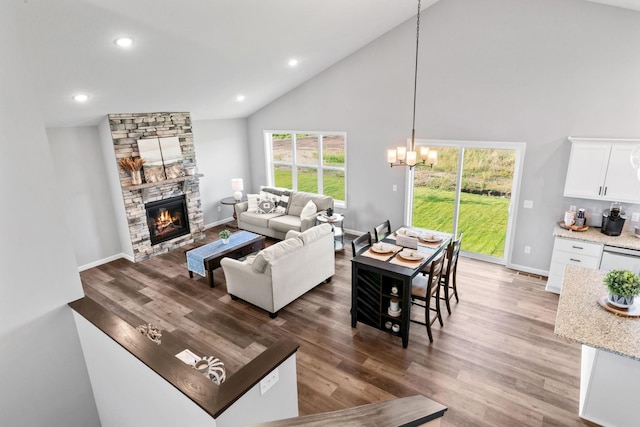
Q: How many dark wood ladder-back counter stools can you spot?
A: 4